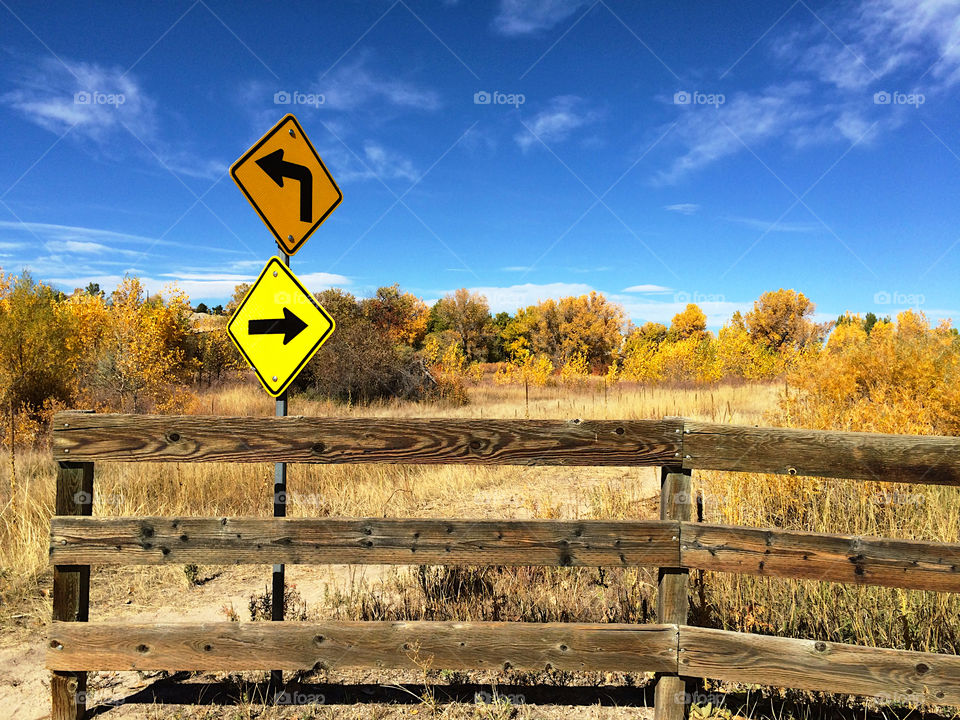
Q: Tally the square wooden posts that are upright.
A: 2